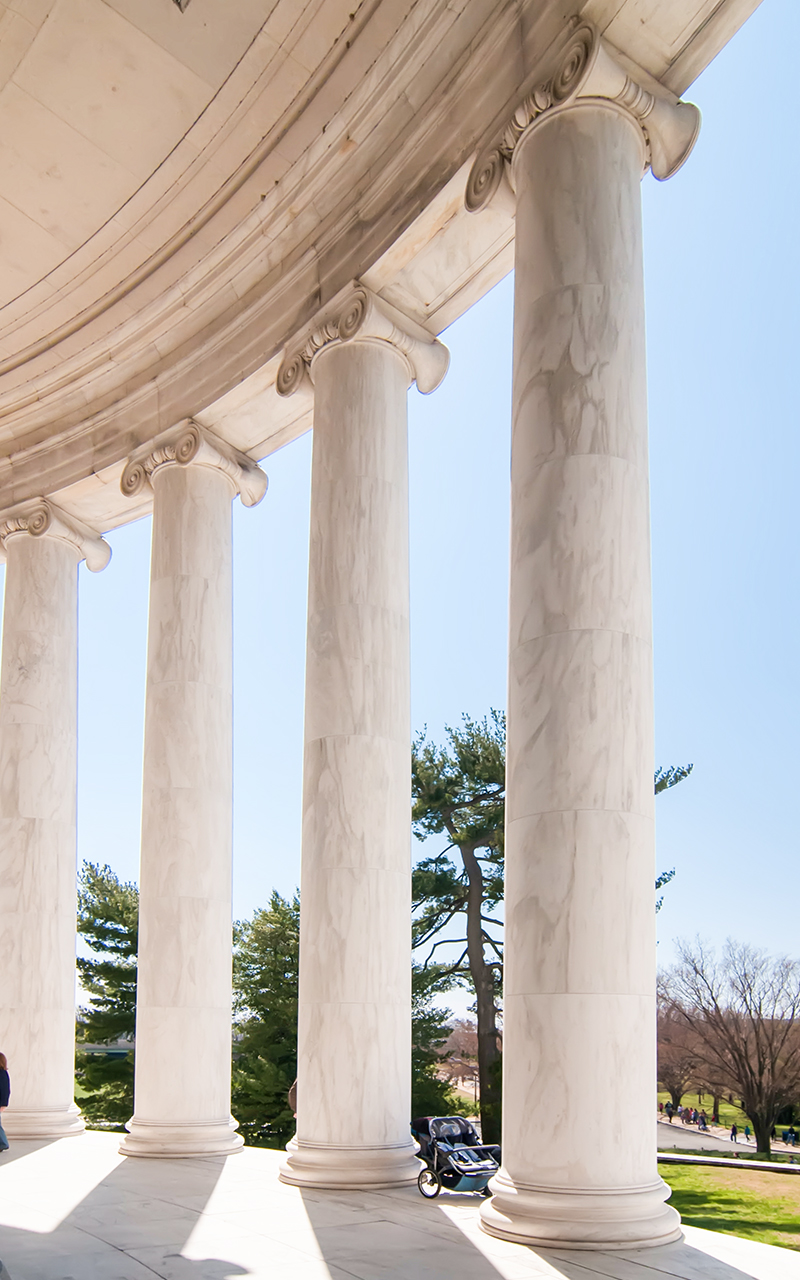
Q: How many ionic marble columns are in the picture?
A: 4